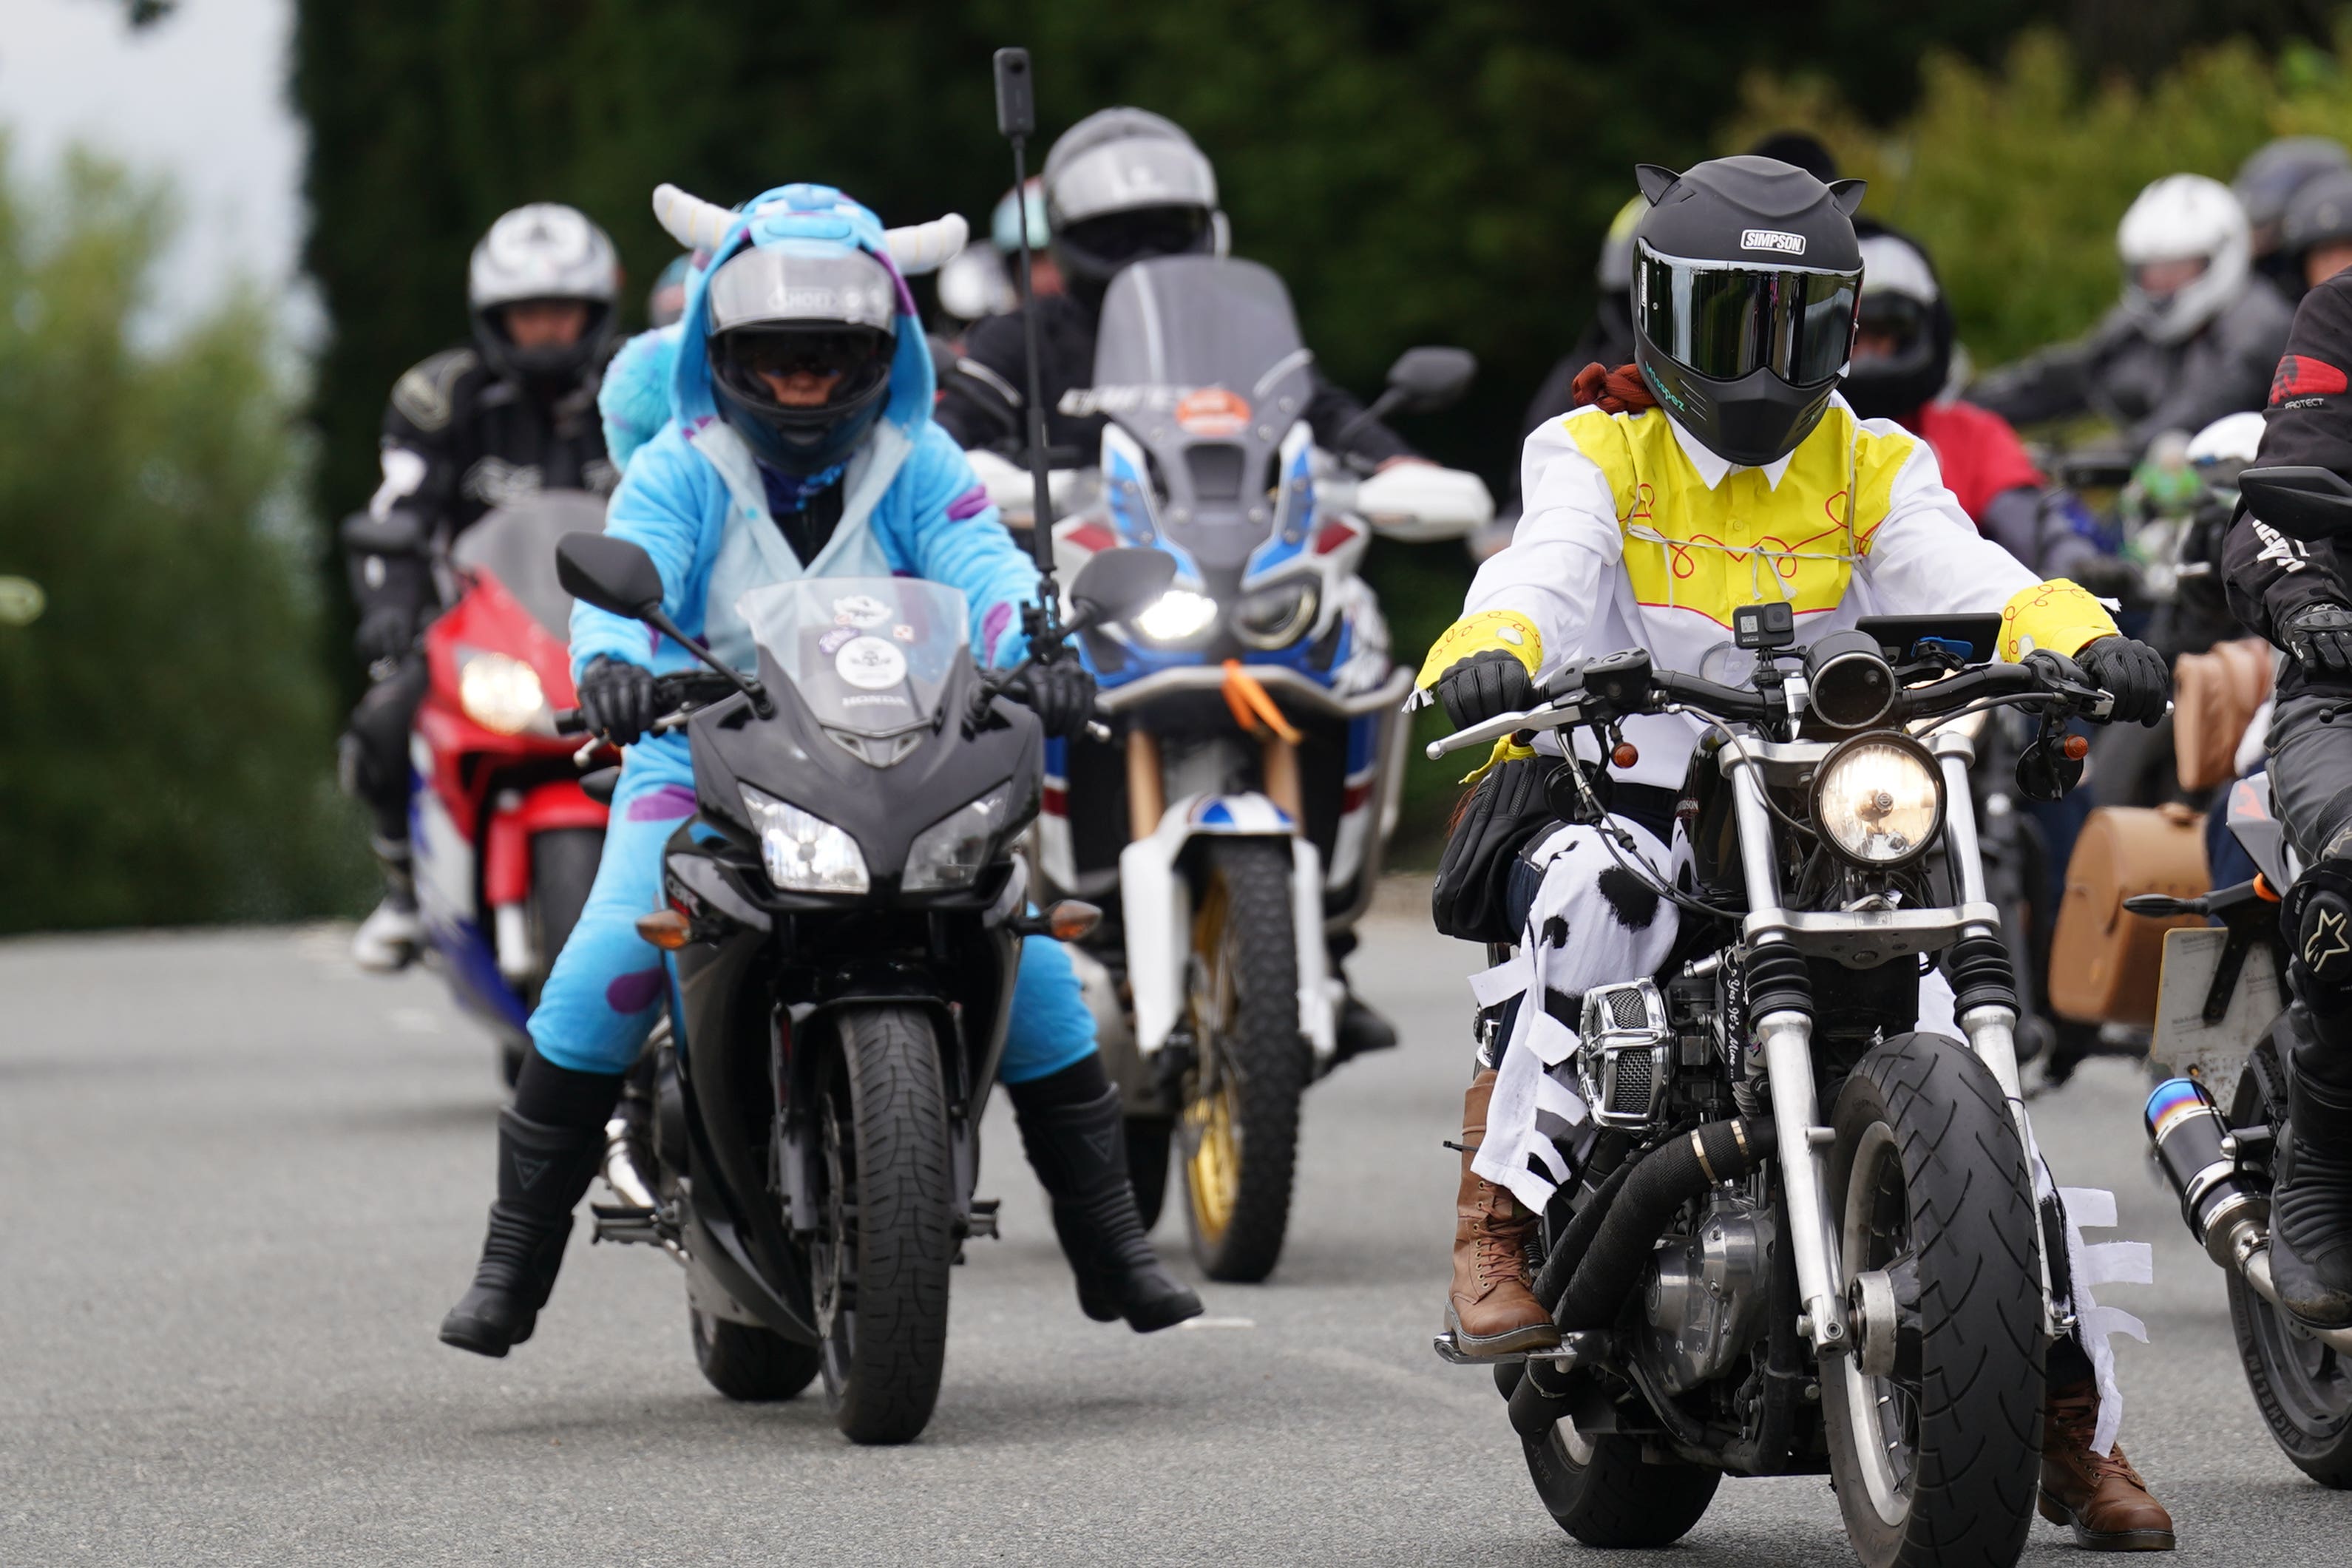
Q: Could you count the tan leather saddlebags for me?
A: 2